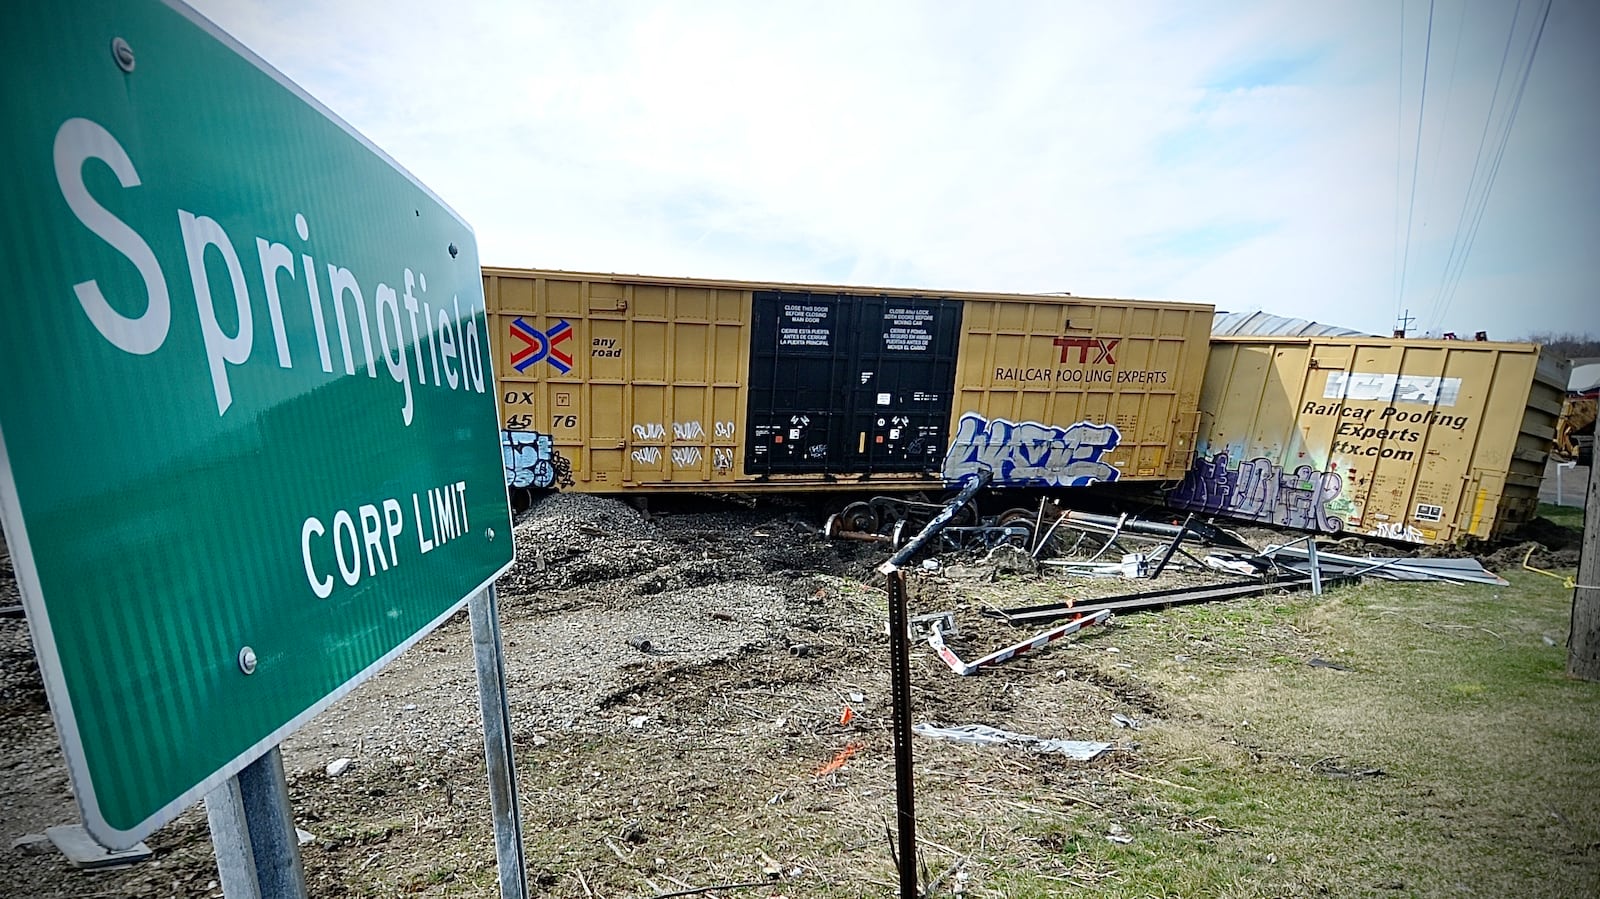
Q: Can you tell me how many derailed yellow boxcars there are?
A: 2